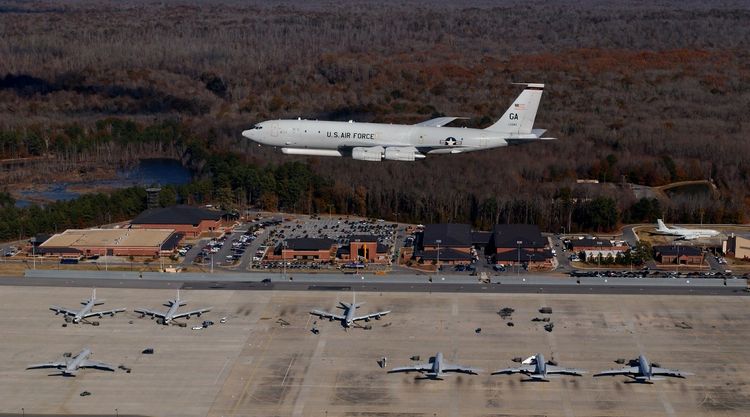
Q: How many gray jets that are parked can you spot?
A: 7